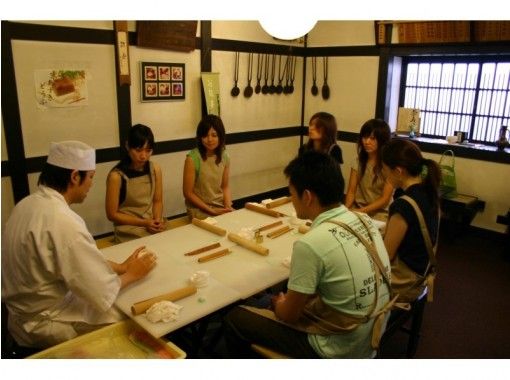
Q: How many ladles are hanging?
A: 10